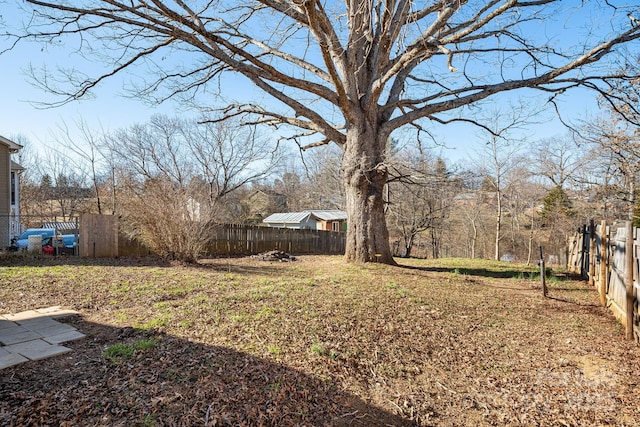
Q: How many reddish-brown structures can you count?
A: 1